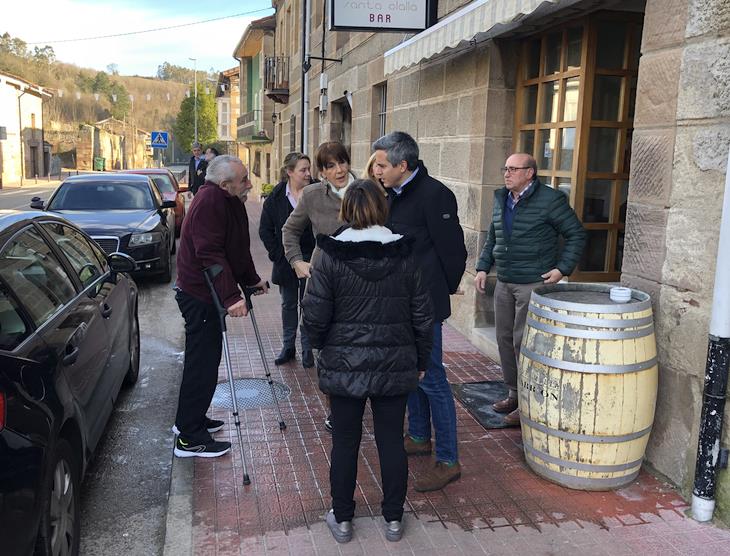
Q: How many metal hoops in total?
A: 7